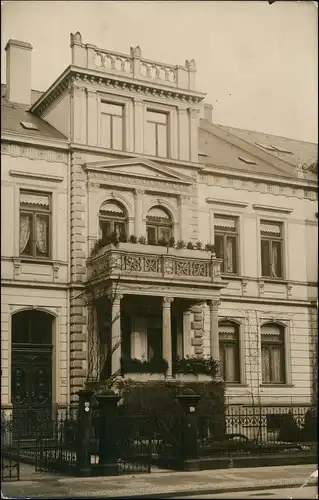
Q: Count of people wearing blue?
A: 0